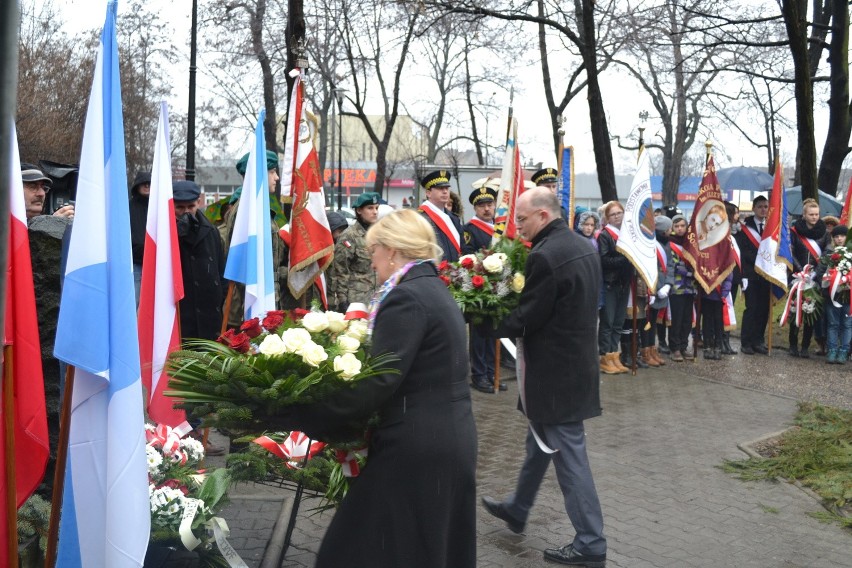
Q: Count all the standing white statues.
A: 0